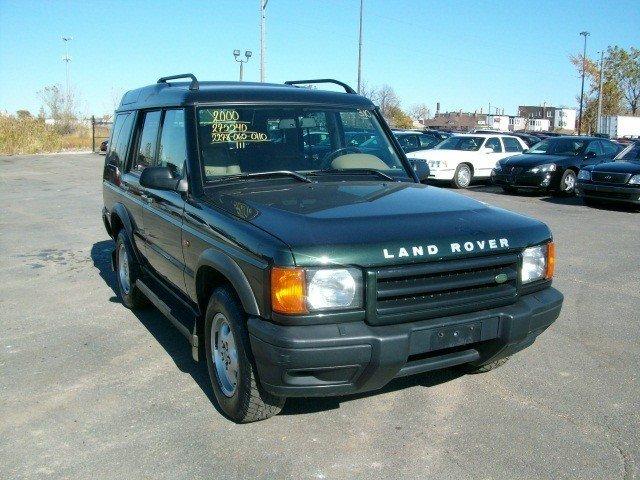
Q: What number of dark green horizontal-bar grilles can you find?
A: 1